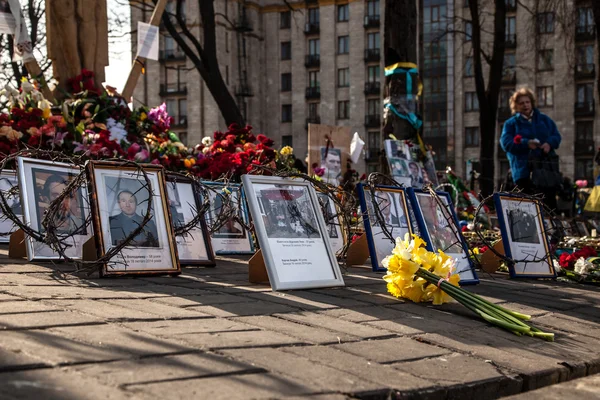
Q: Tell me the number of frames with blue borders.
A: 4